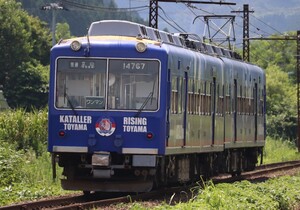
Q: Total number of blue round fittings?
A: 2